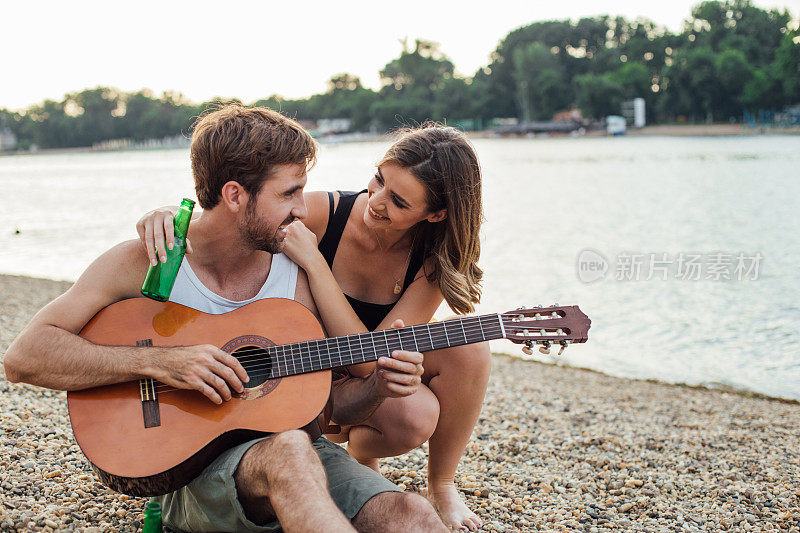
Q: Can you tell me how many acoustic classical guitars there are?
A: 1